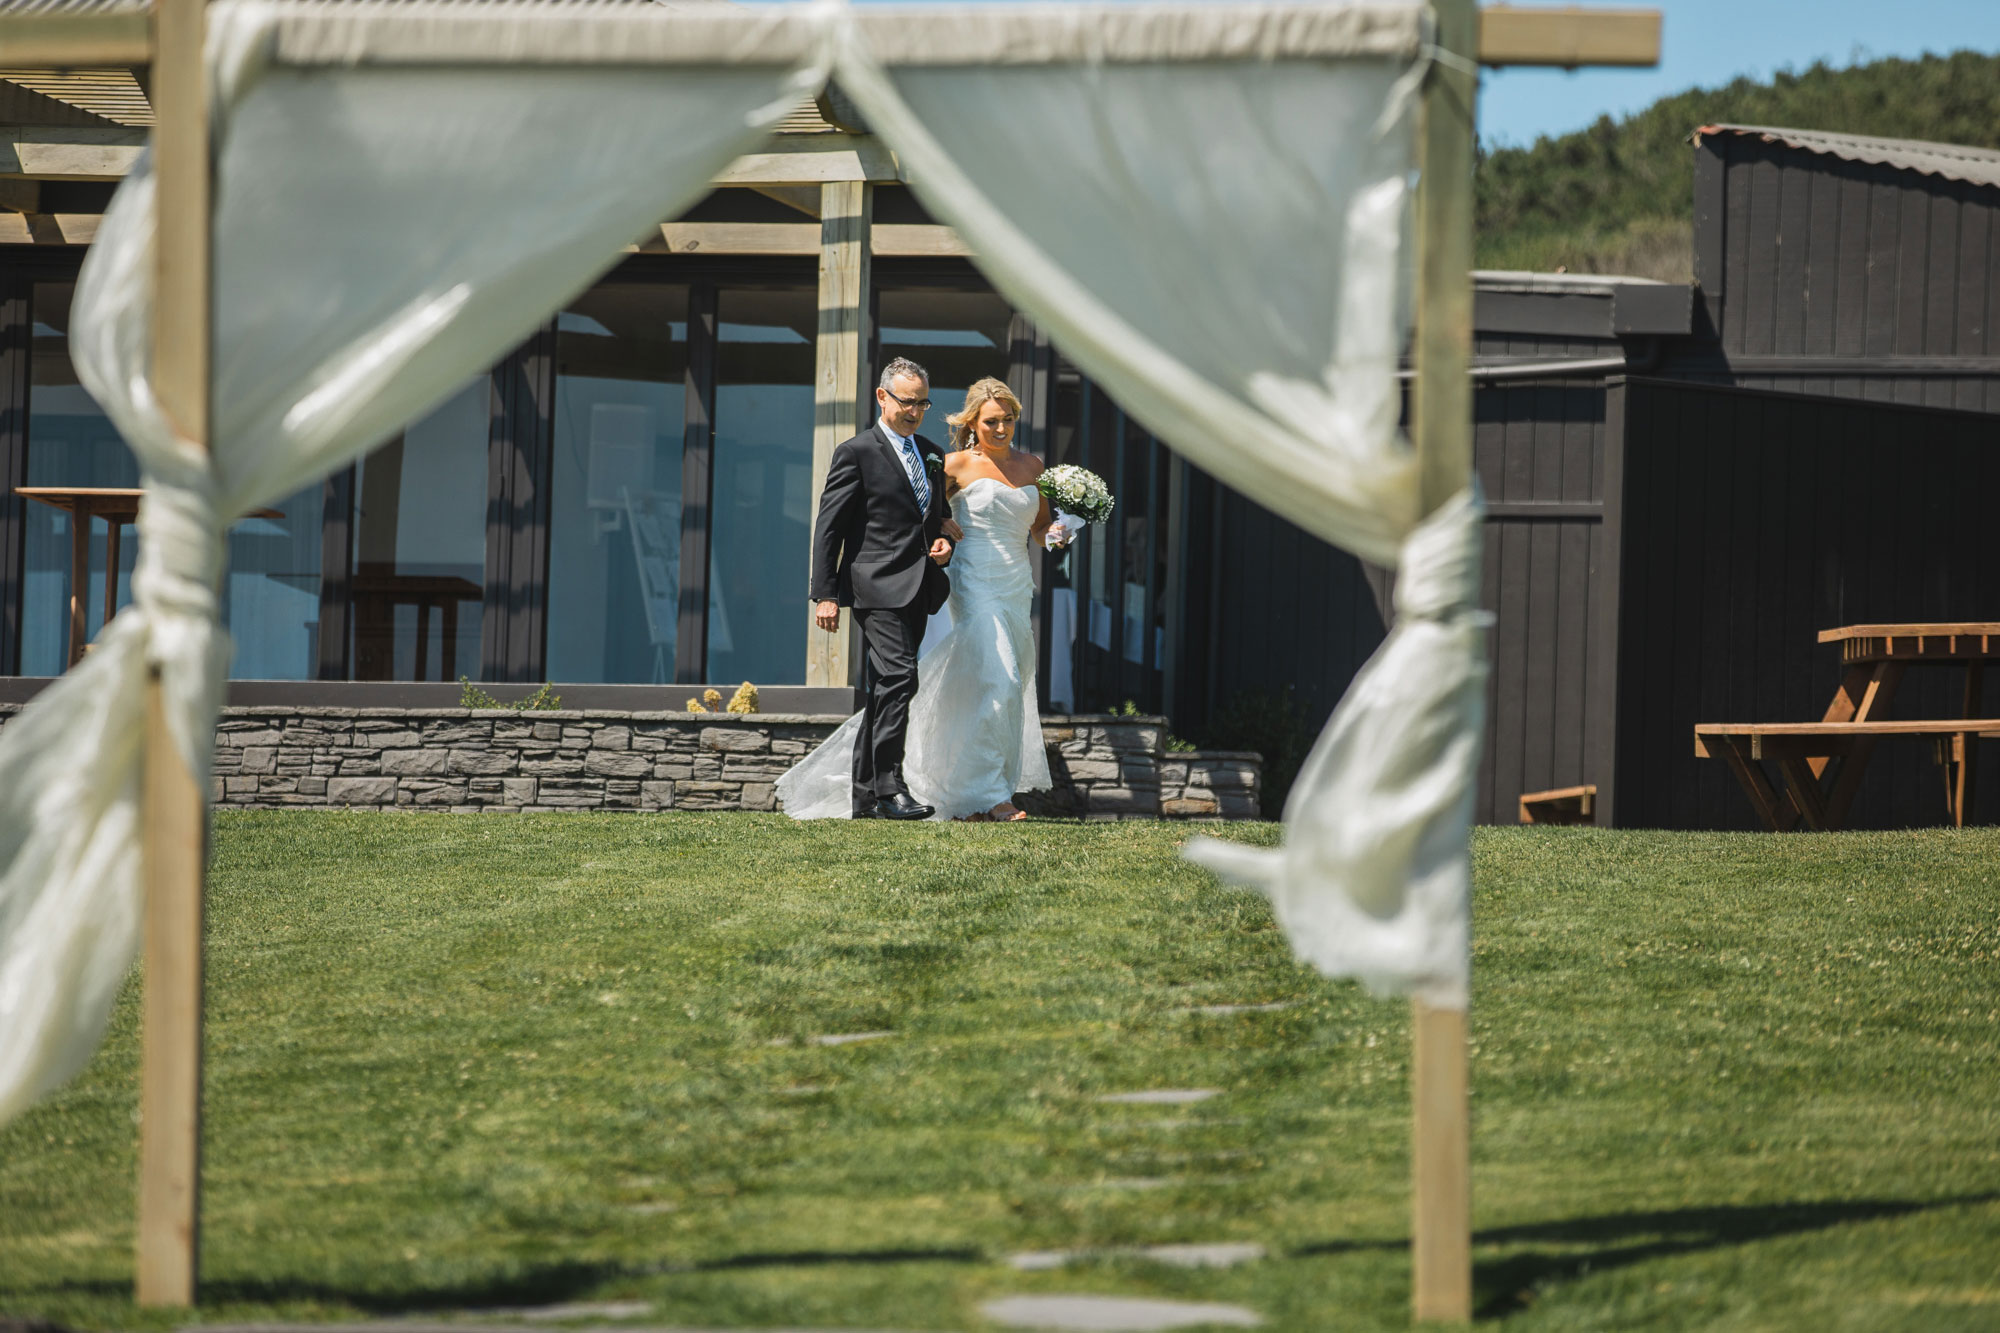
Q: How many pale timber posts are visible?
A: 3